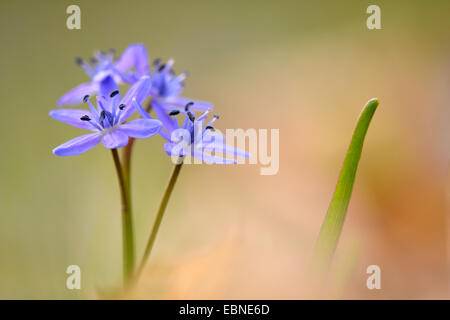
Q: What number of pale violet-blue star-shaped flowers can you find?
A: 4